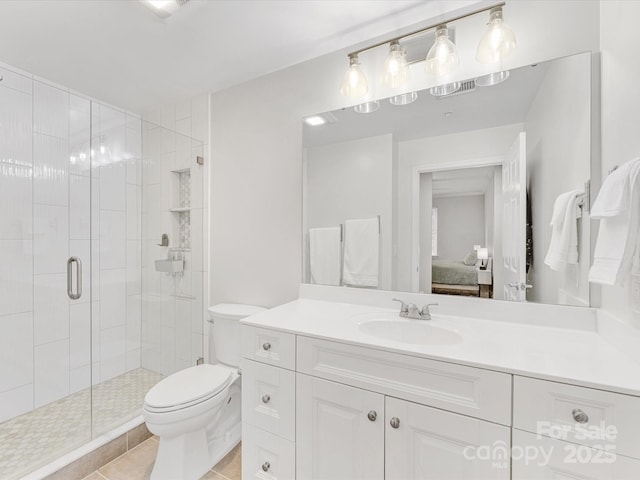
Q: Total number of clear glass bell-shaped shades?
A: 4